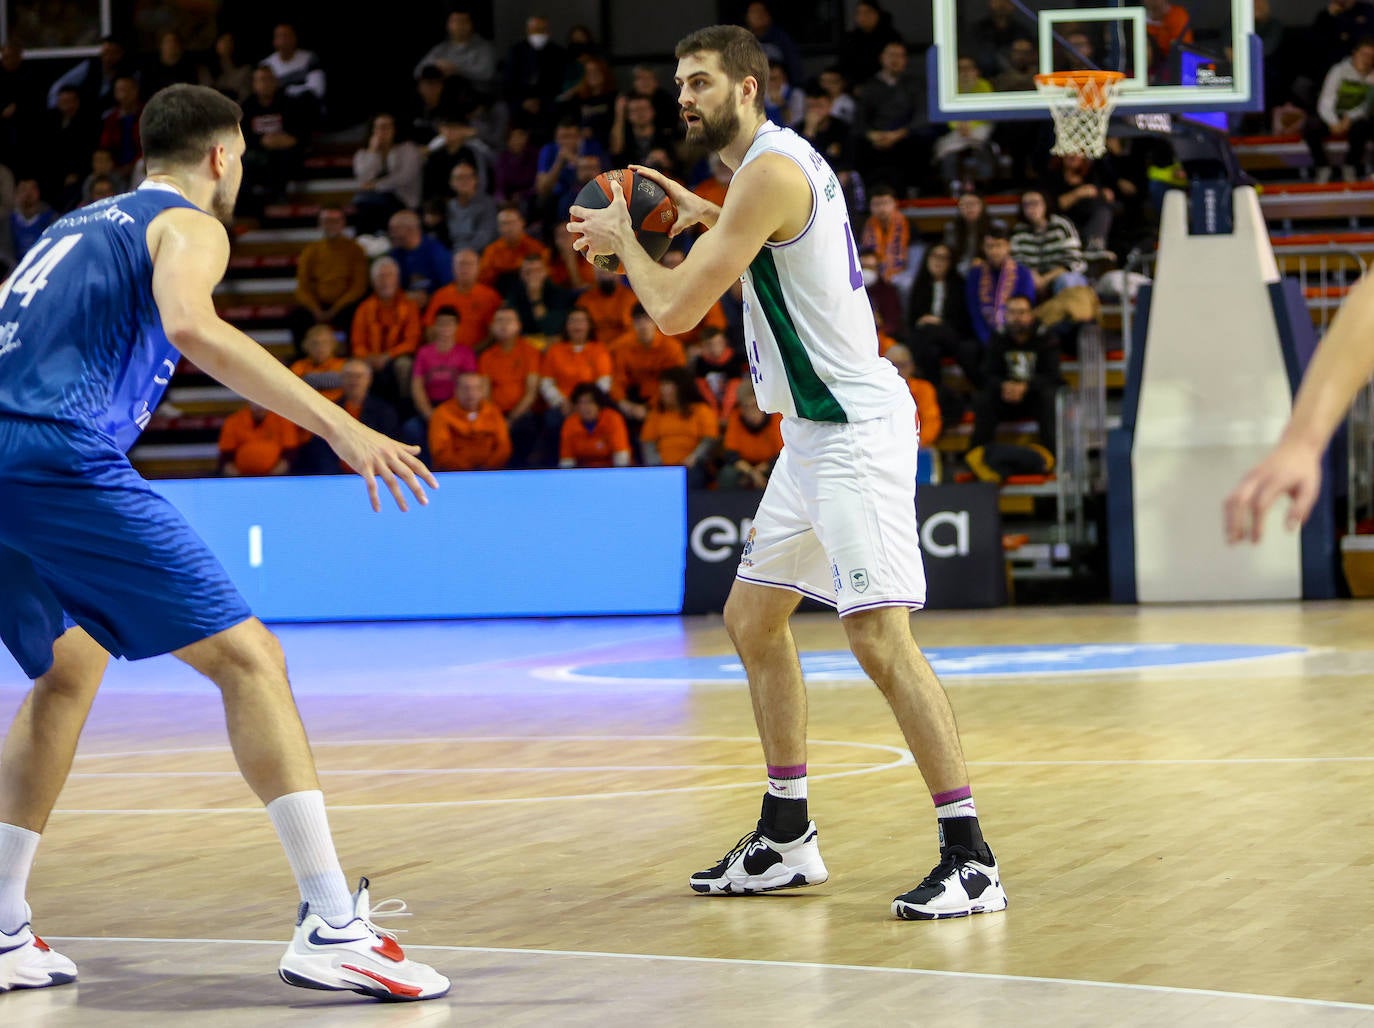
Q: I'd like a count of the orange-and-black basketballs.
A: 1